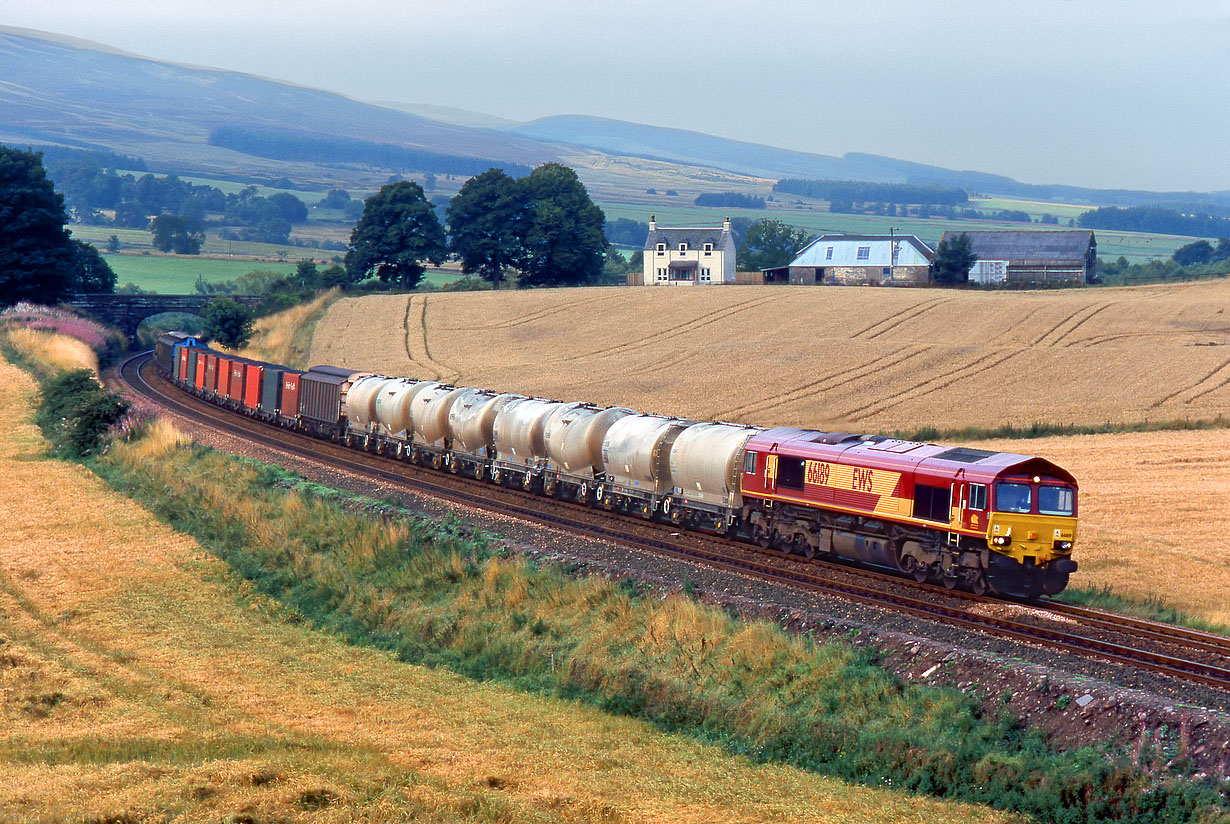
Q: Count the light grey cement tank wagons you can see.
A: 8